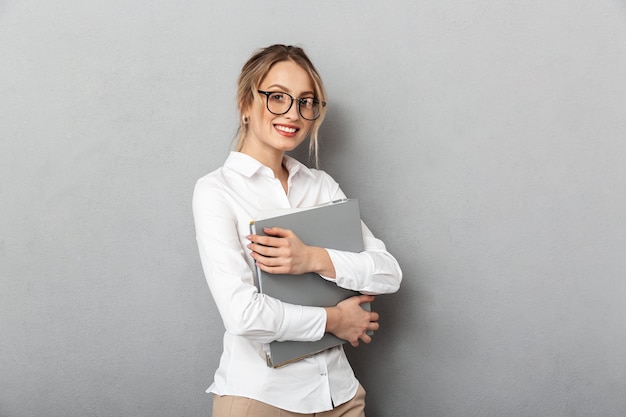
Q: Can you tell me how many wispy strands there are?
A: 2